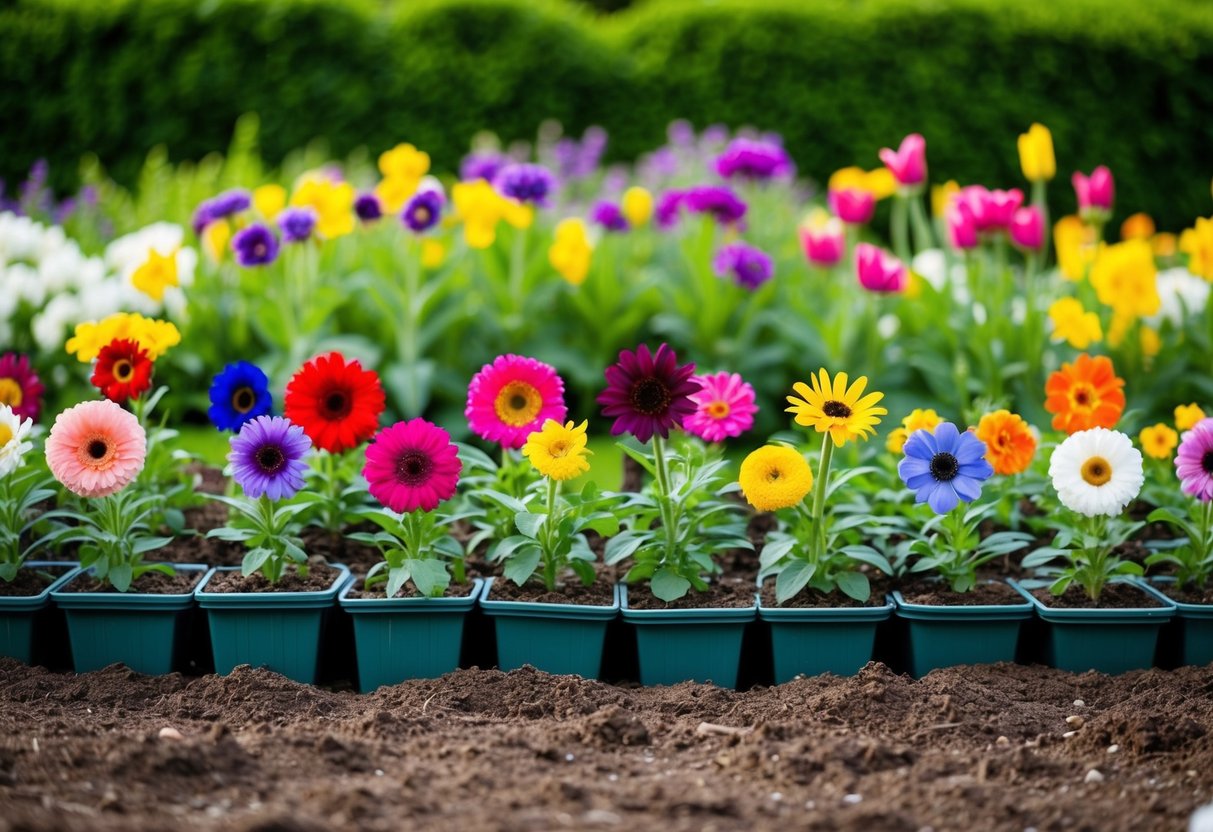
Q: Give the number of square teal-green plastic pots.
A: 10